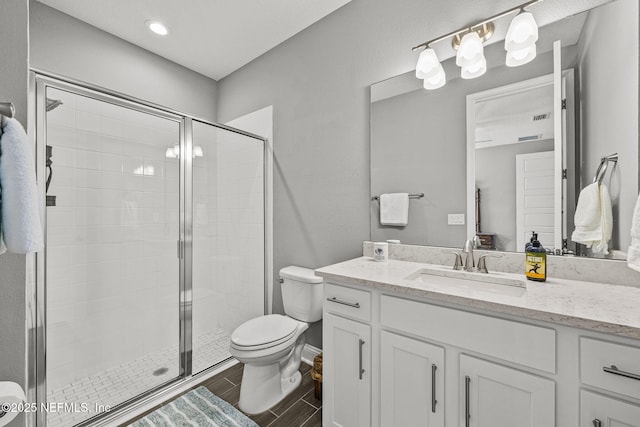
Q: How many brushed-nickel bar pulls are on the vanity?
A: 6